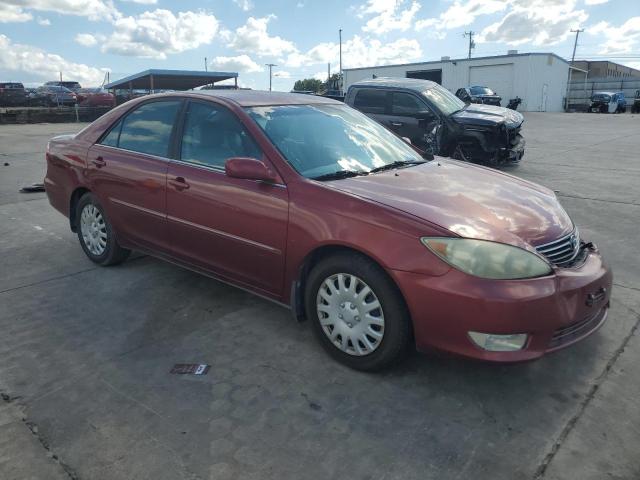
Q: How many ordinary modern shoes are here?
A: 0